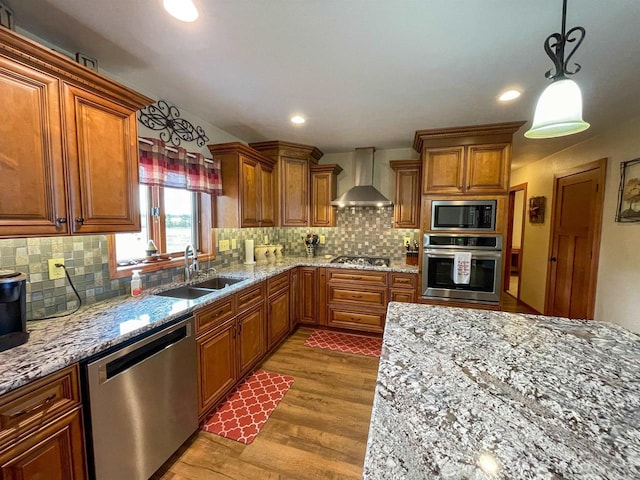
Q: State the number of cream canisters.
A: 3